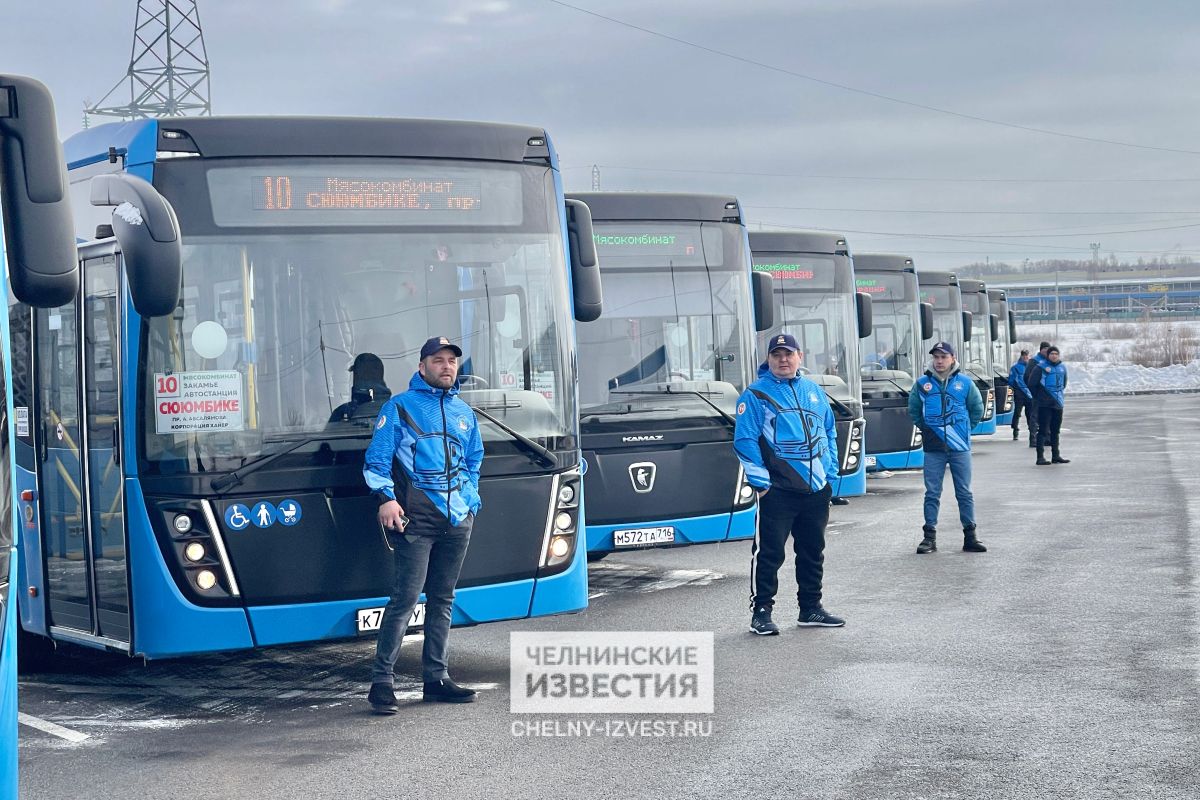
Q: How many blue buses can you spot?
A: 8